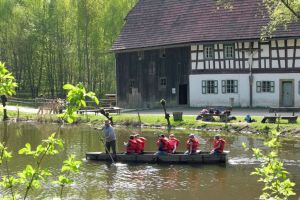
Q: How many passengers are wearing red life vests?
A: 6